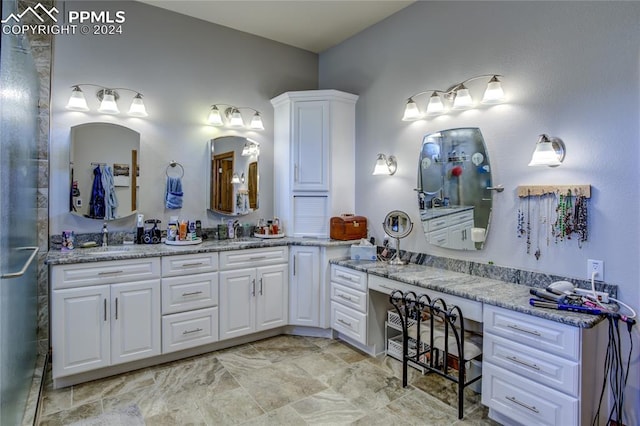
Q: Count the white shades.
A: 12